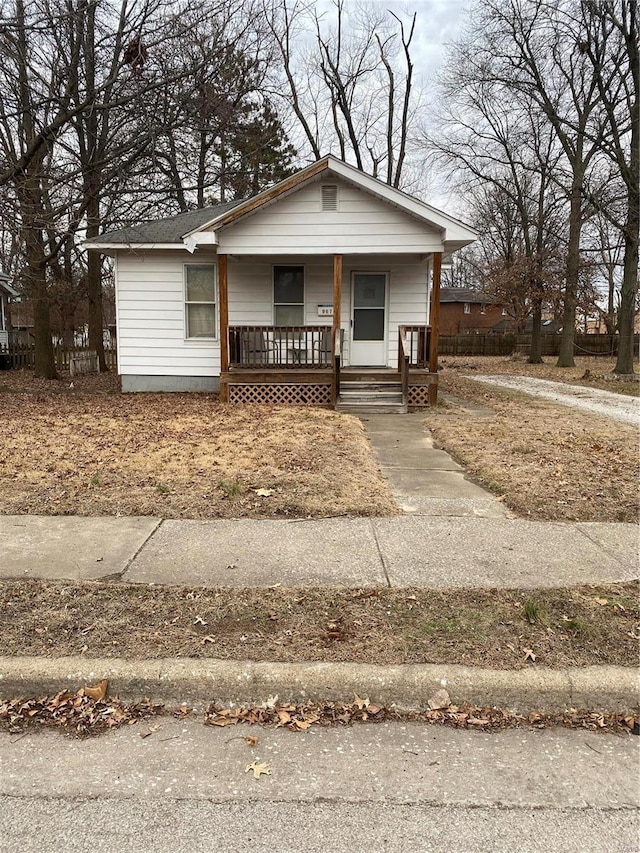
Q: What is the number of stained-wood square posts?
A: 3